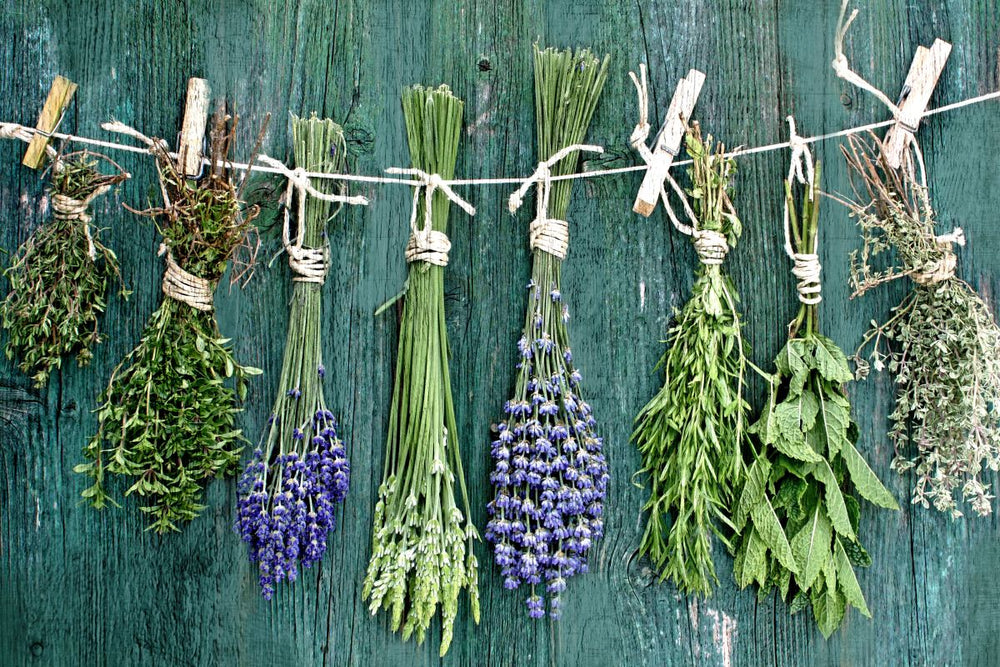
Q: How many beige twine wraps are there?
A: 8